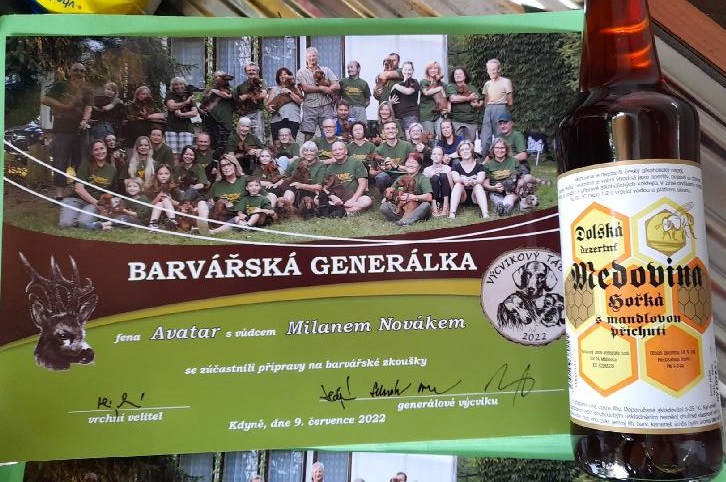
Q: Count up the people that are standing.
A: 14